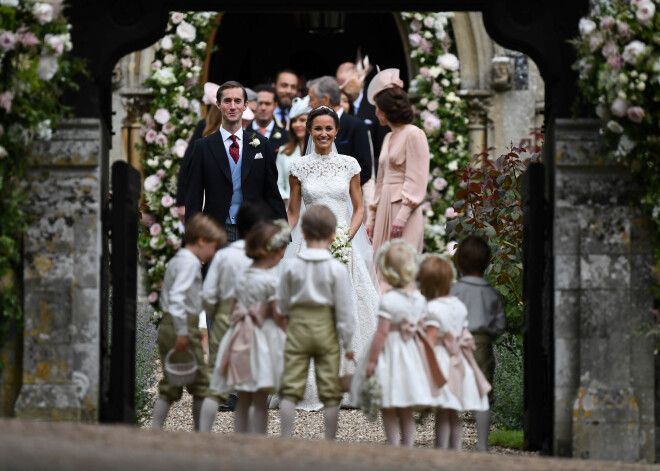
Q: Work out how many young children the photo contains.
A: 7